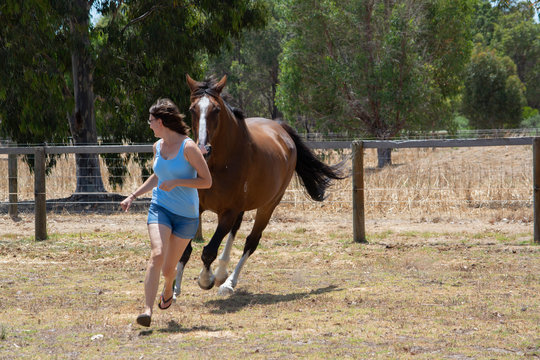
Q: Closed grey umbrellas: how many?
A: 0